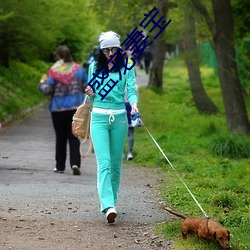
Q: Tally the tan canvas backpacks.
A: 1